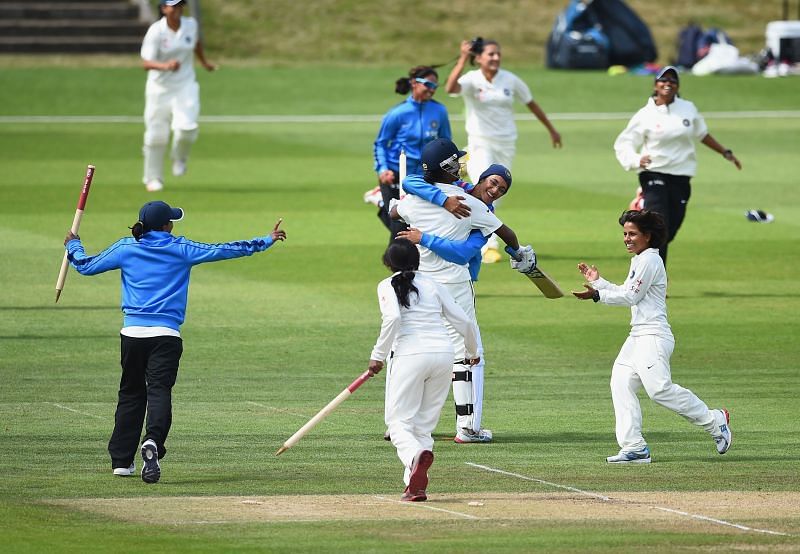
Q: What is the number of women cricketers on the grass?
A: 9